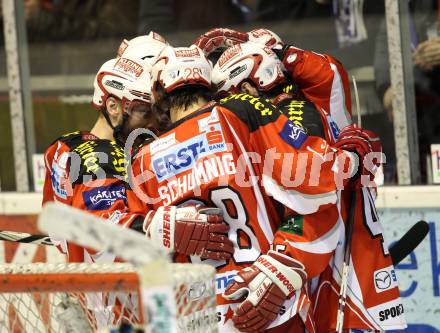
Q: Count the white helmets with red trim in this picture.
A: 4